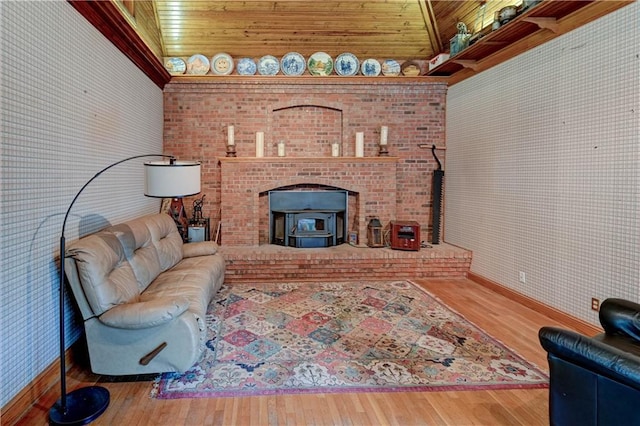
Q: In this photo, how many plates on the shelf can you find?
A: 11